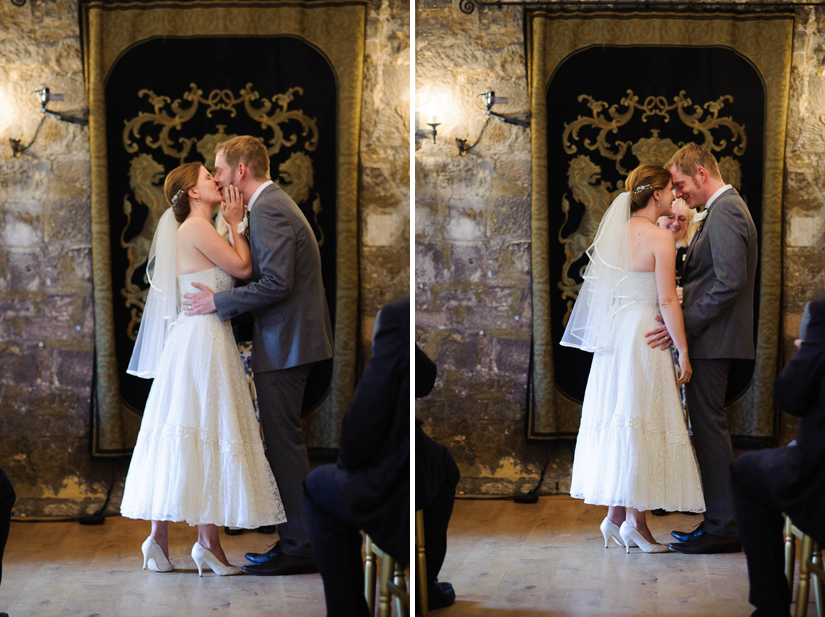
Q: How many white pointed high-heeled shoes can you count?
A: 4